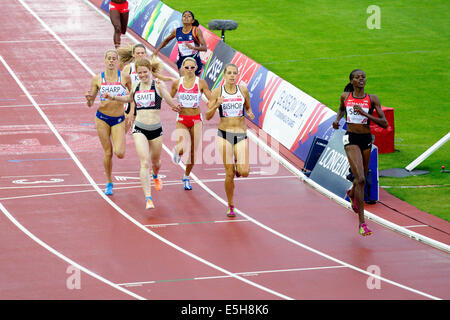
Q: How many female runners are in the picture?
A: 8